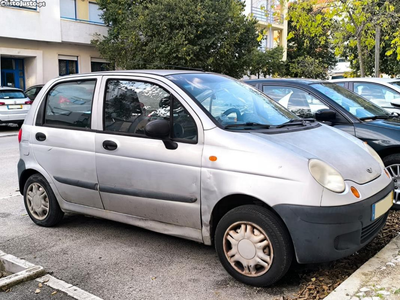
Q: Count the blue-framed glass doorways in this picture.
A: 1